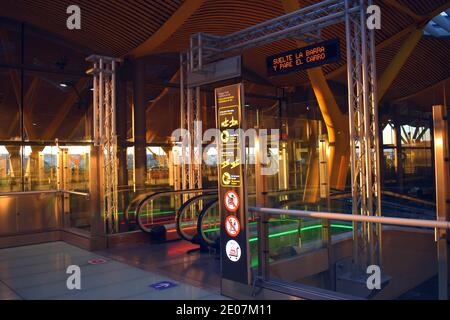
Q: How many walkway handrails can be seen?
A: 3